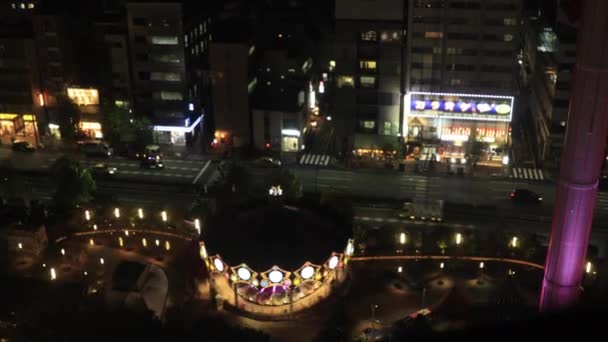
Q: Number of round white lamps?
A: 5